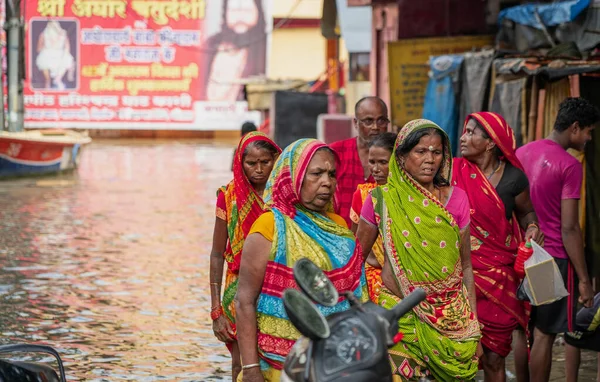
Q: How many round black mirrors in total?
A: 2